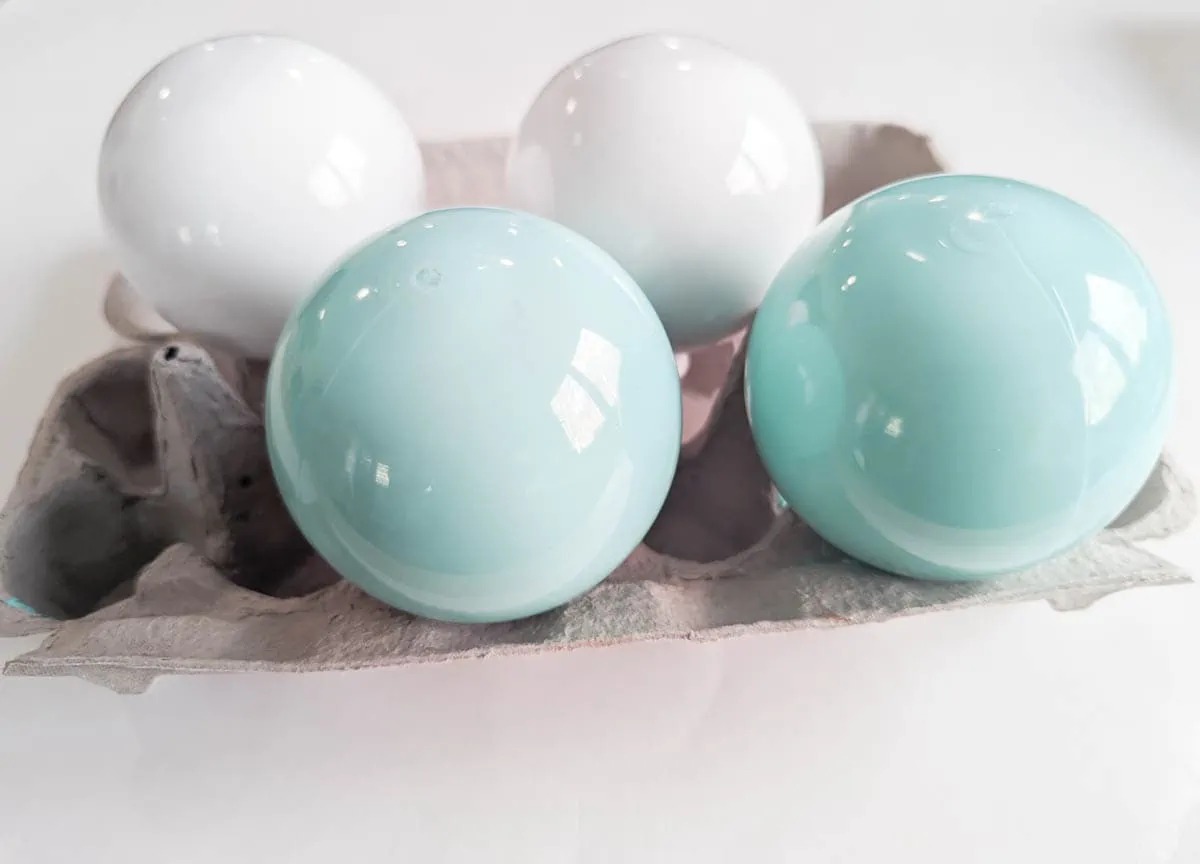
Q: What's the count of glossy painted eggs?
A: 4